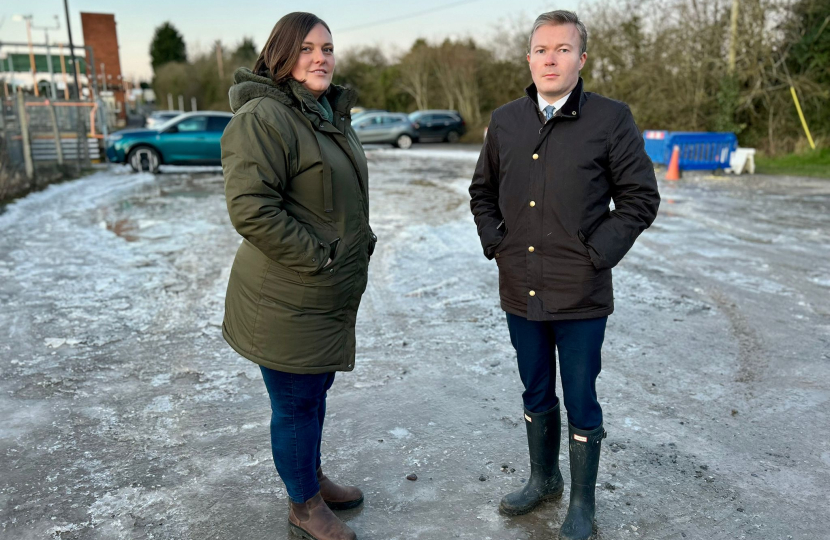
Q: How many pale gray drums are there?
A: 0